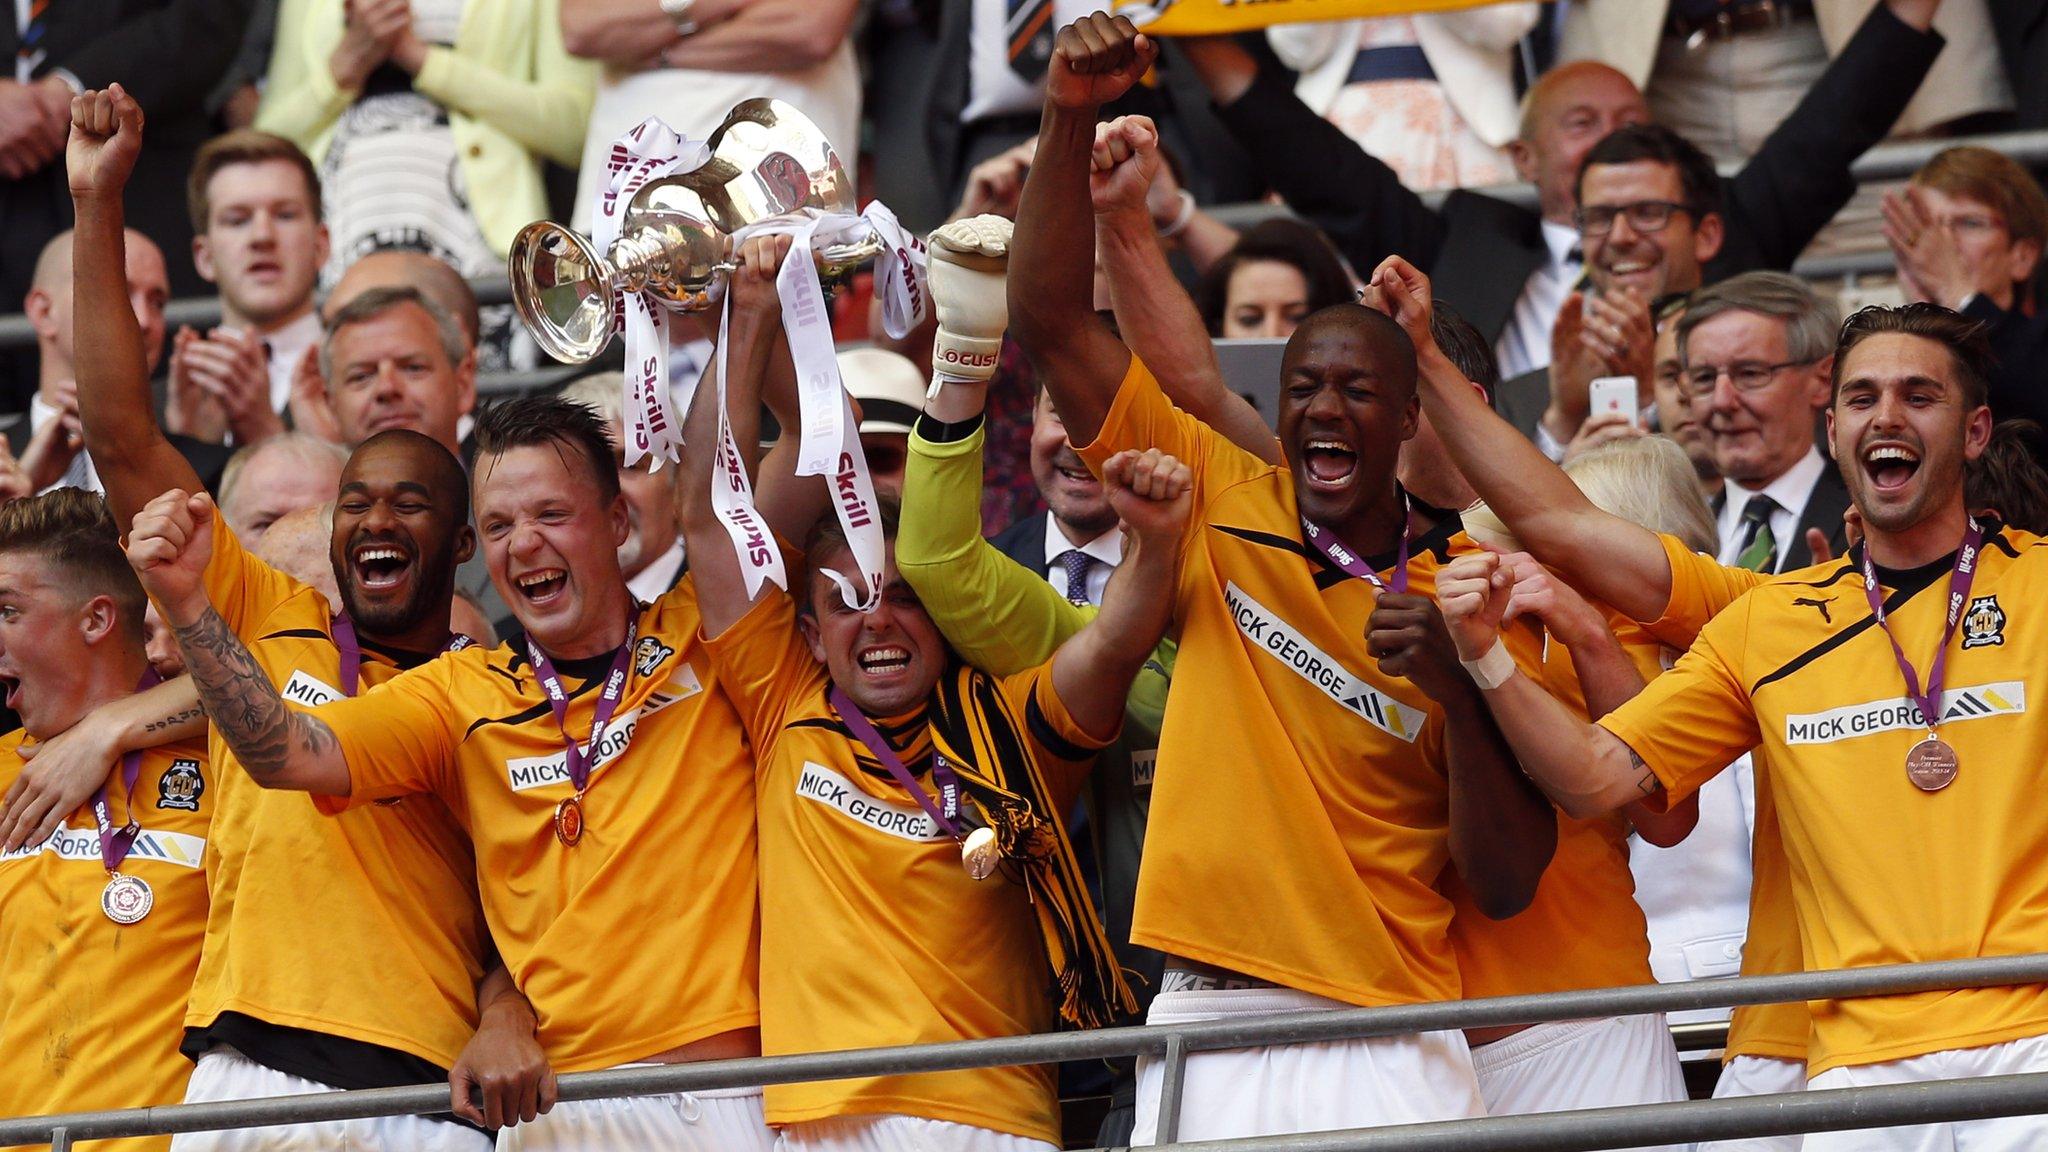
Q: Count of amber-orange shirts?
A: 8